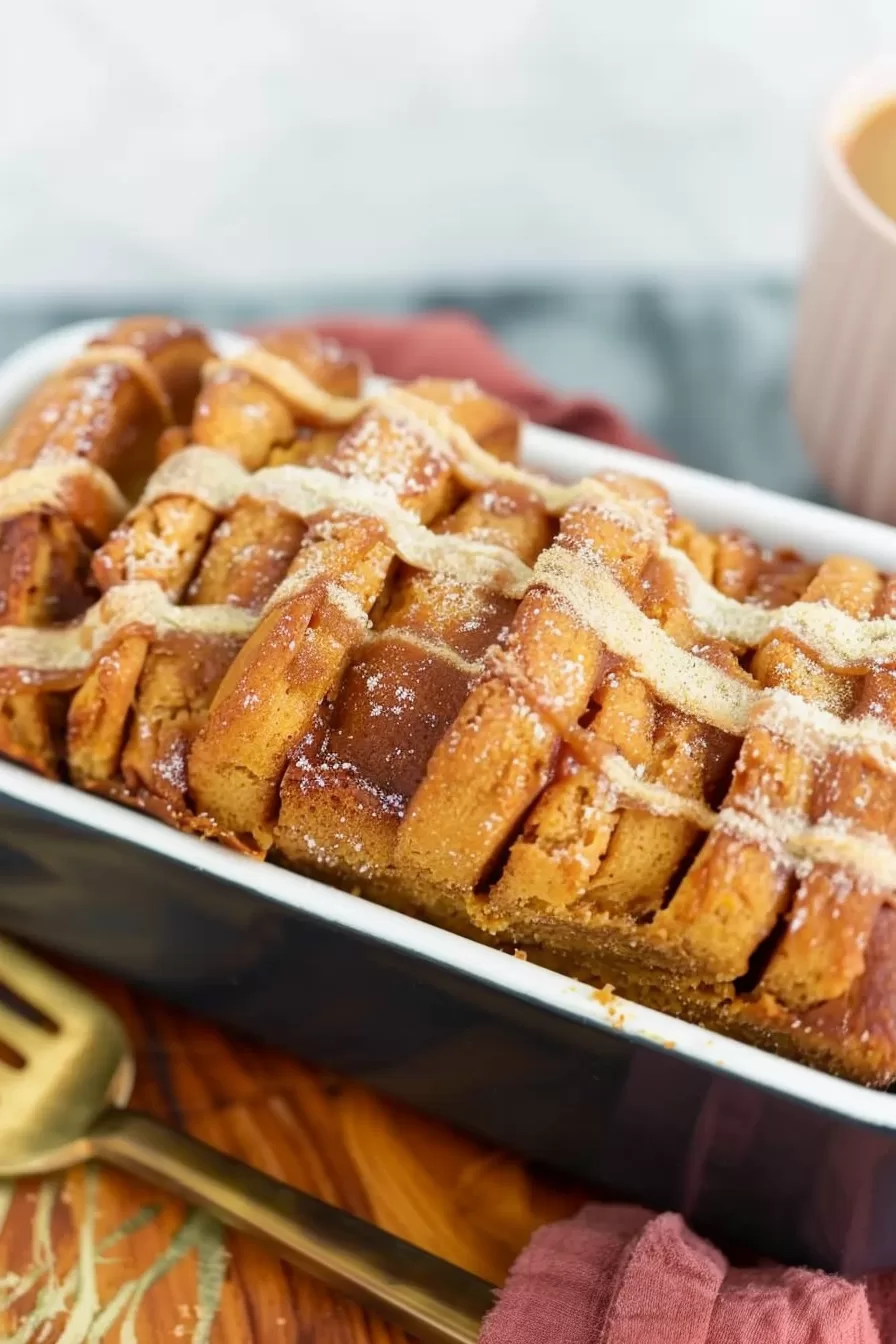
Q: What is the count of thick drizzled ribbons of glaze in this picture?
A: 3